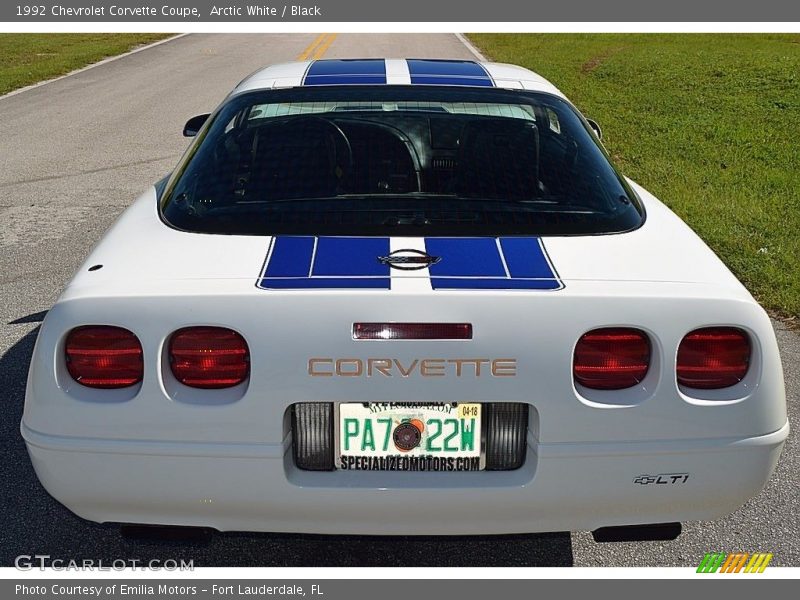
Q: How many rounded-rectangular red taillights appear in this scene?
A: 4